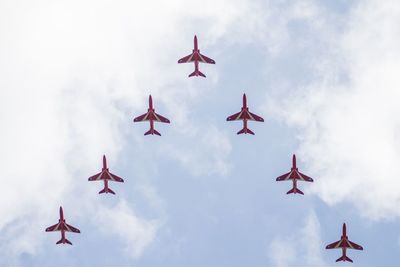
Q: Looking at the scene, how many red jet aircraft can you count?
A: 7